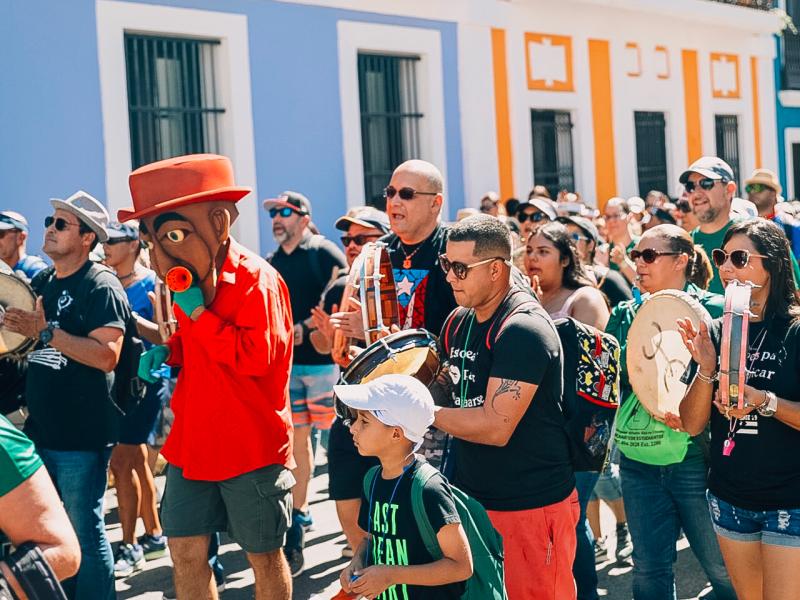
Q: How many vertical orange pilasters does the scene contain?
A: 4